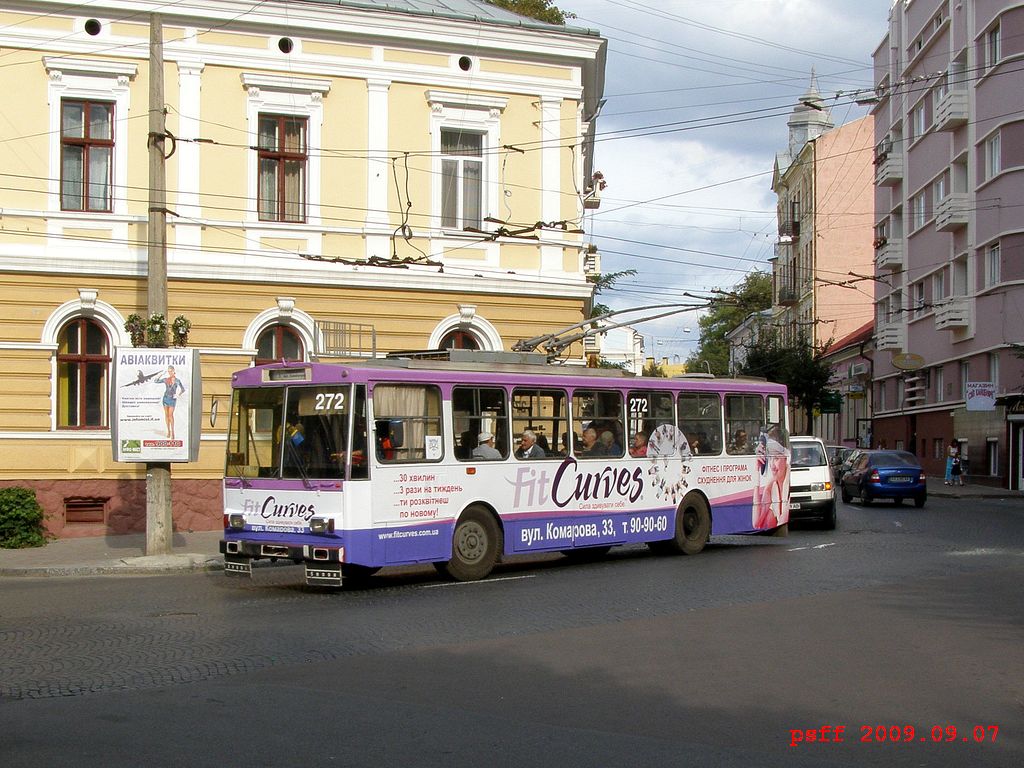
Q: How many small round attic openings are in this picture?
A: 3